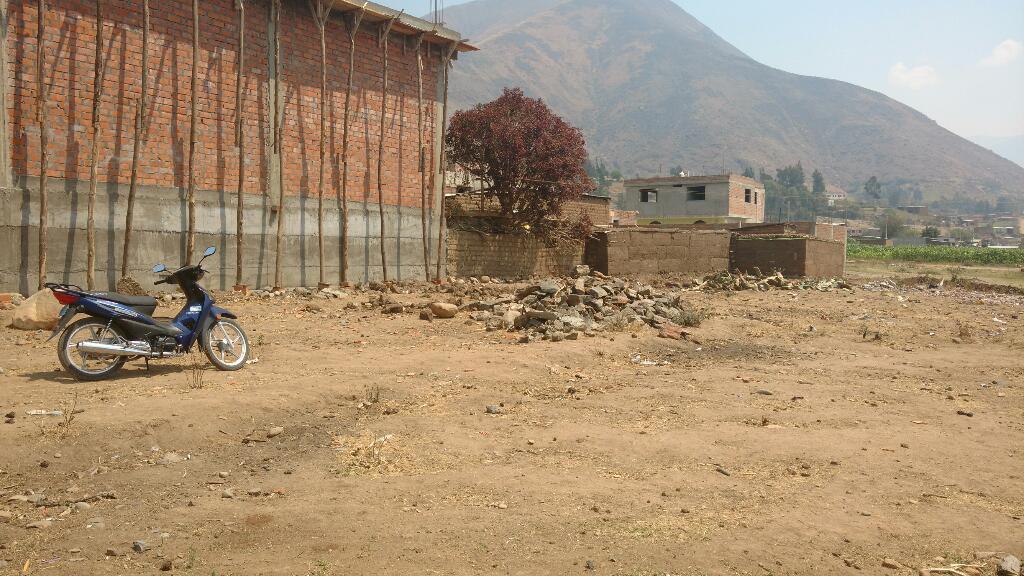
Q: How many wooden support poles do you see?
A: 11